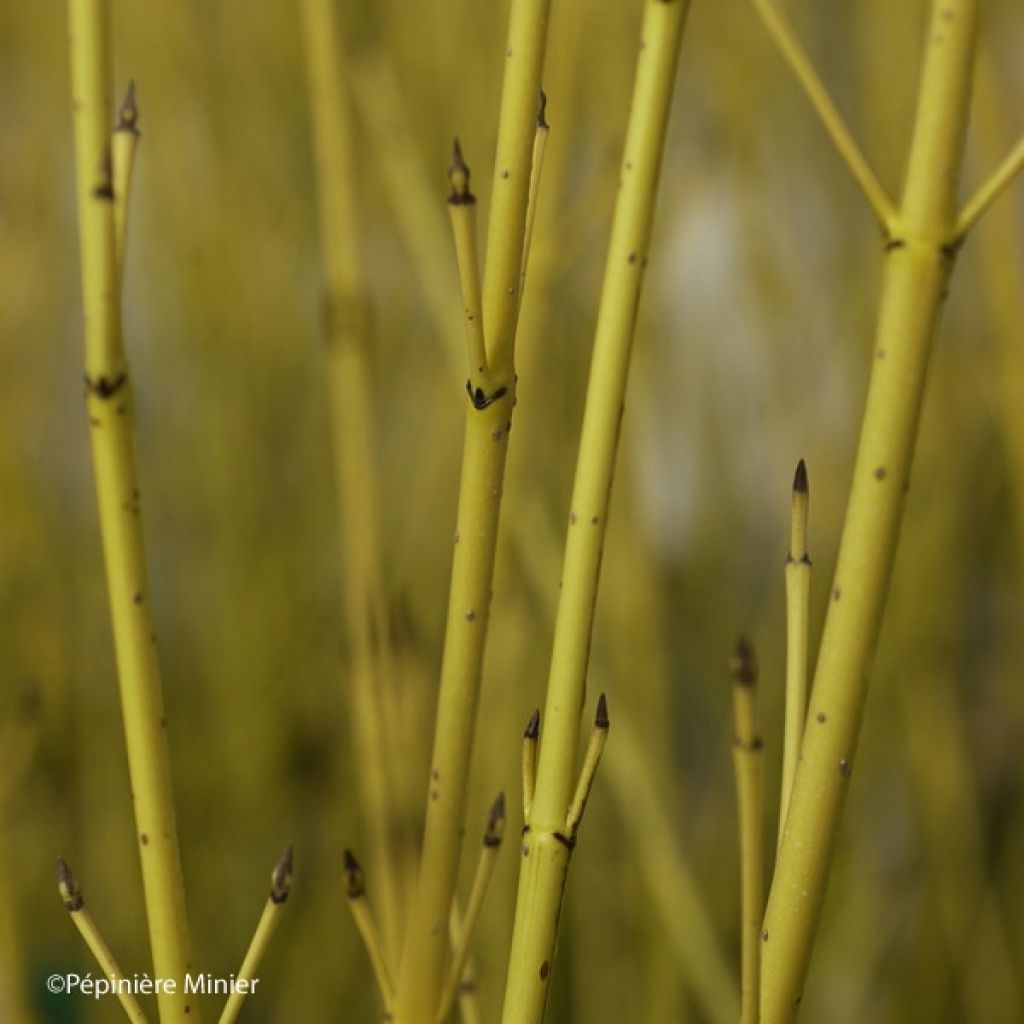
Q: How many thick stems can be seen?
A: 4